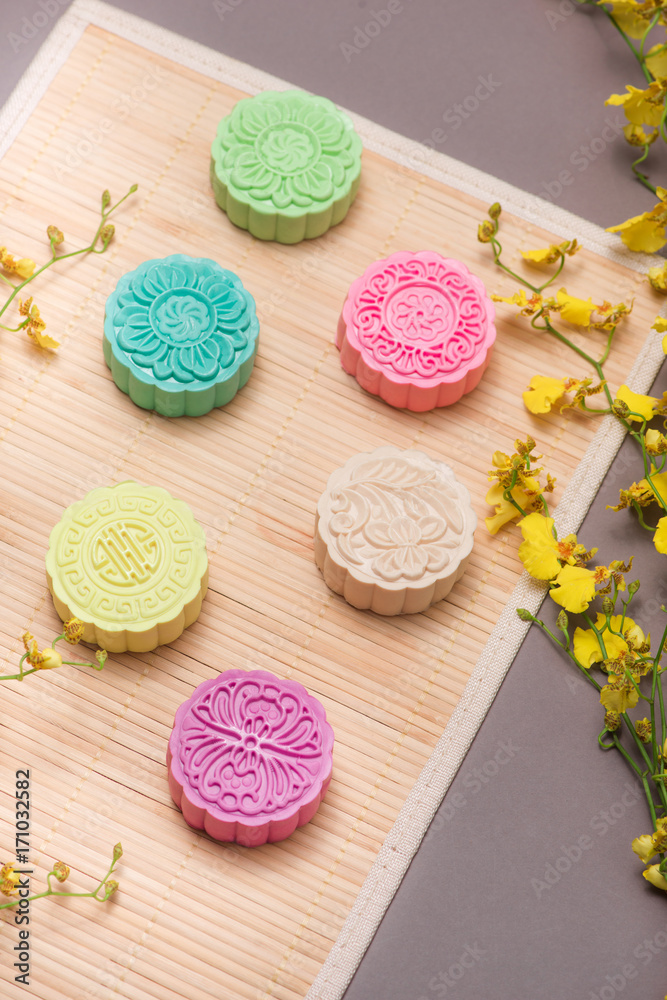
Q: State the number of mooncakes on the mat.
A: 6